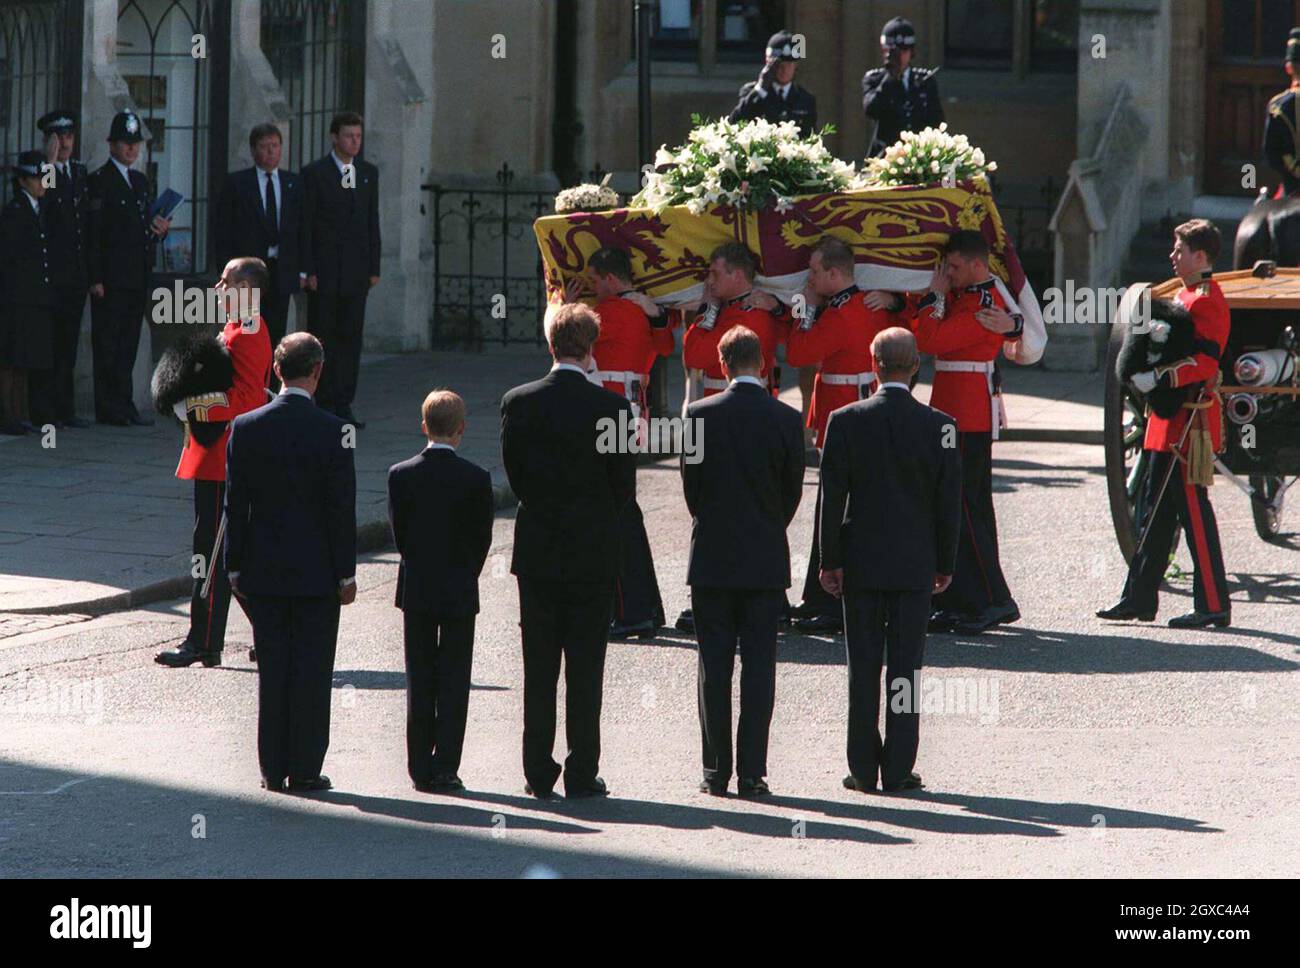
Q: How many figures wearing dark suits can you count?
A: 7